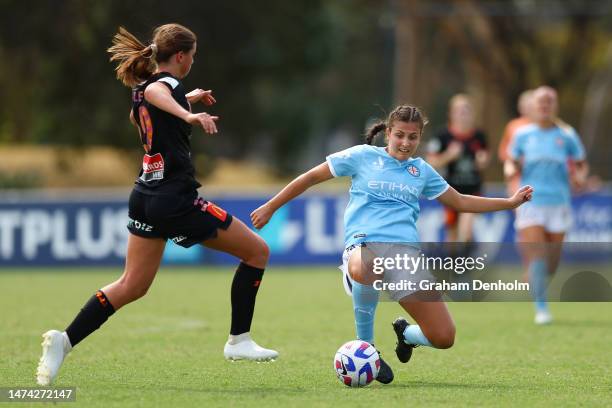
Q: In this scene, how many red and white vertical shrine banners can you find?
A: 0